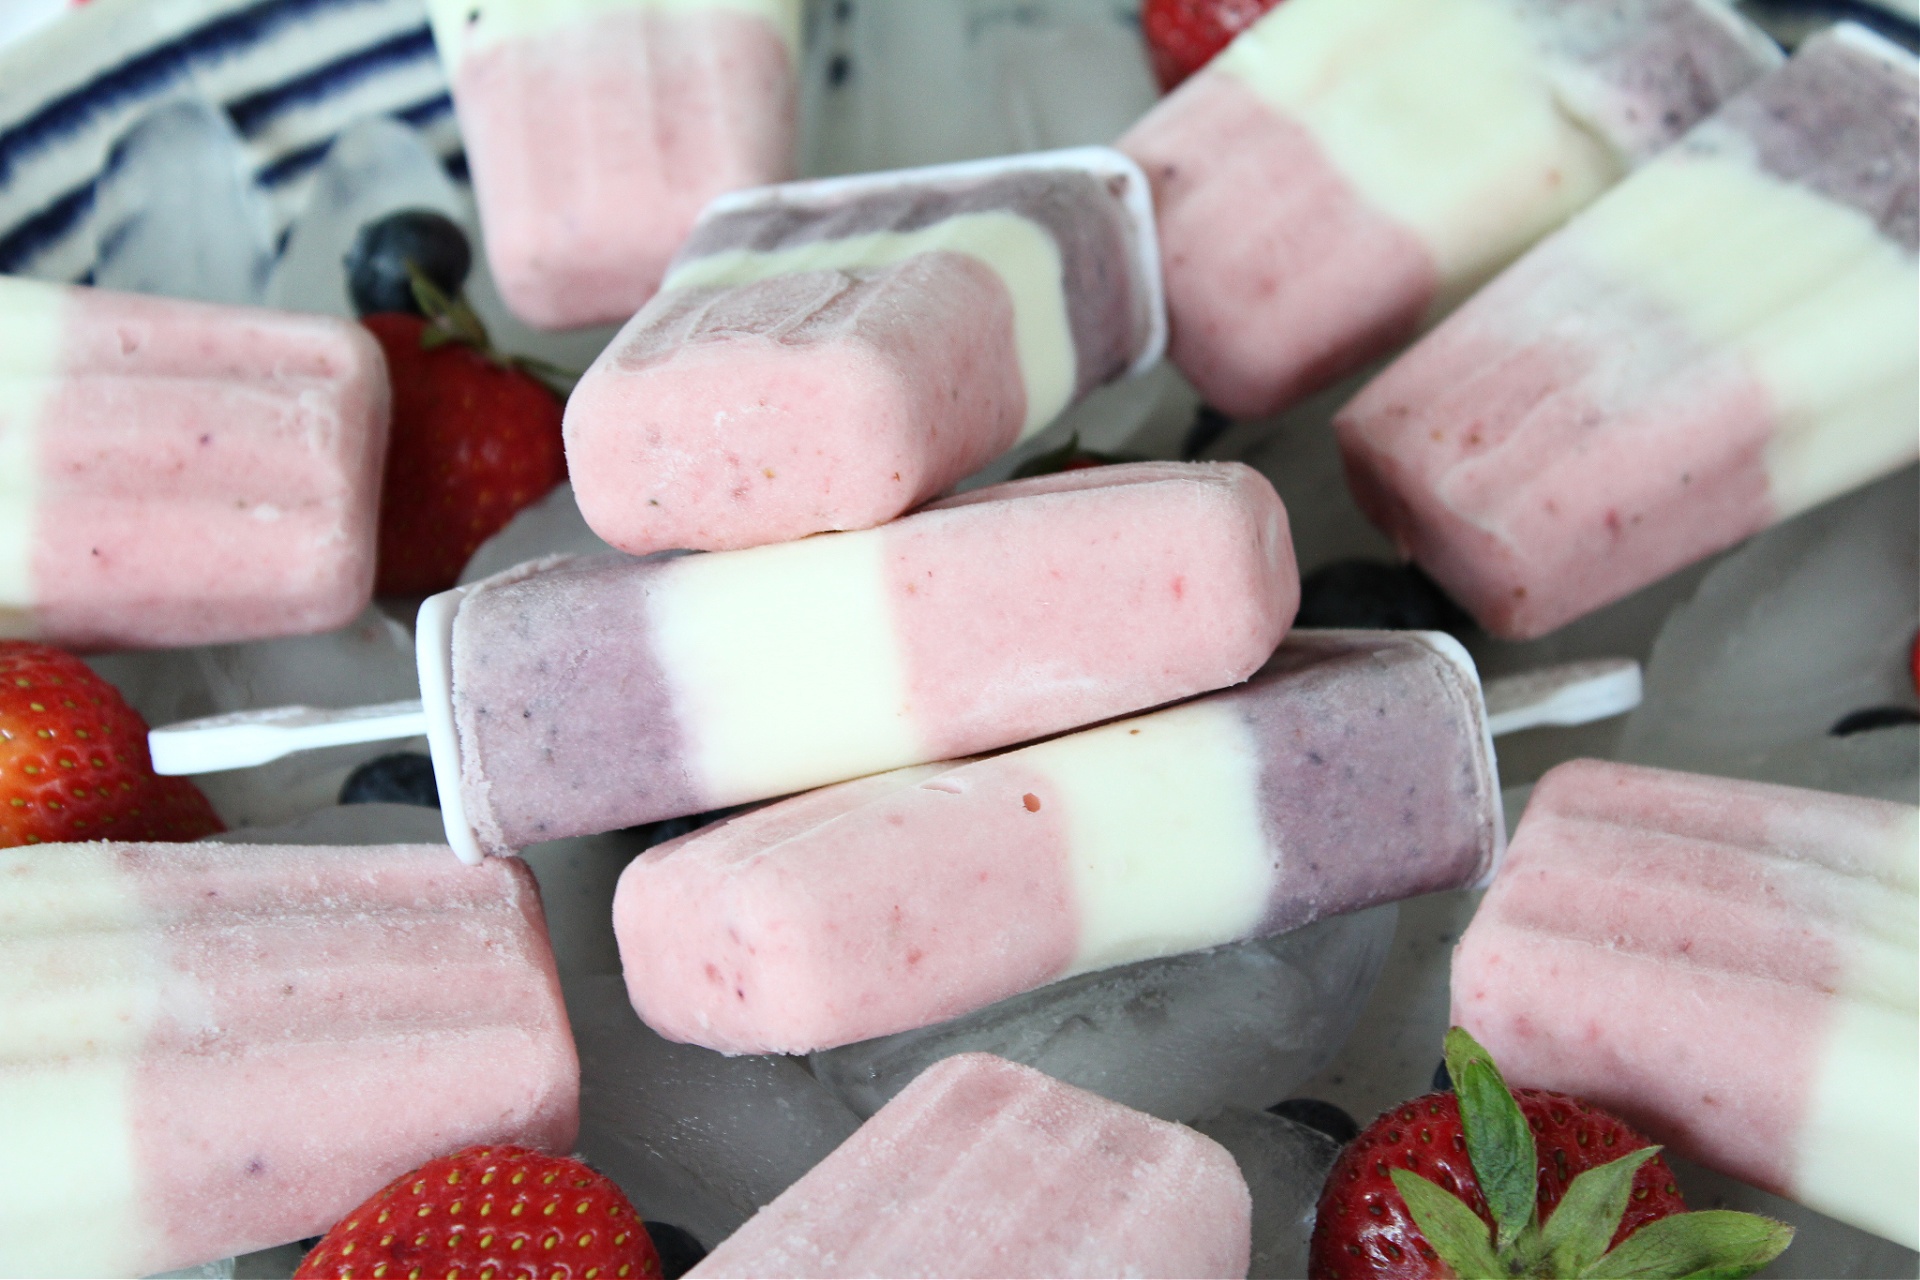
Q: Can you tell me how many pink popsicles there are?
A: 10